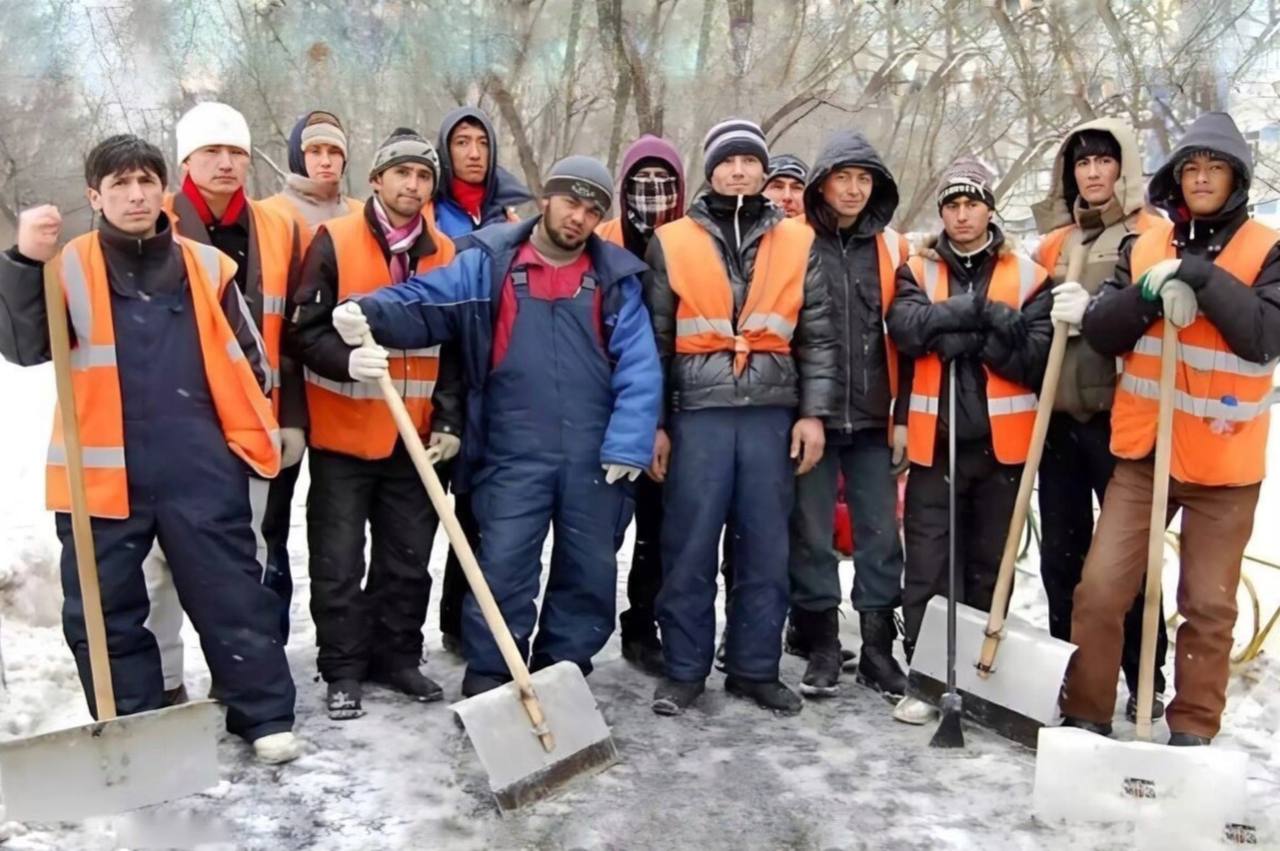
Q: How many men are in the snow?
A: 13